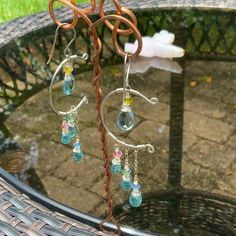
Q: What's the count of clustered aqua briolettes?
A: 6